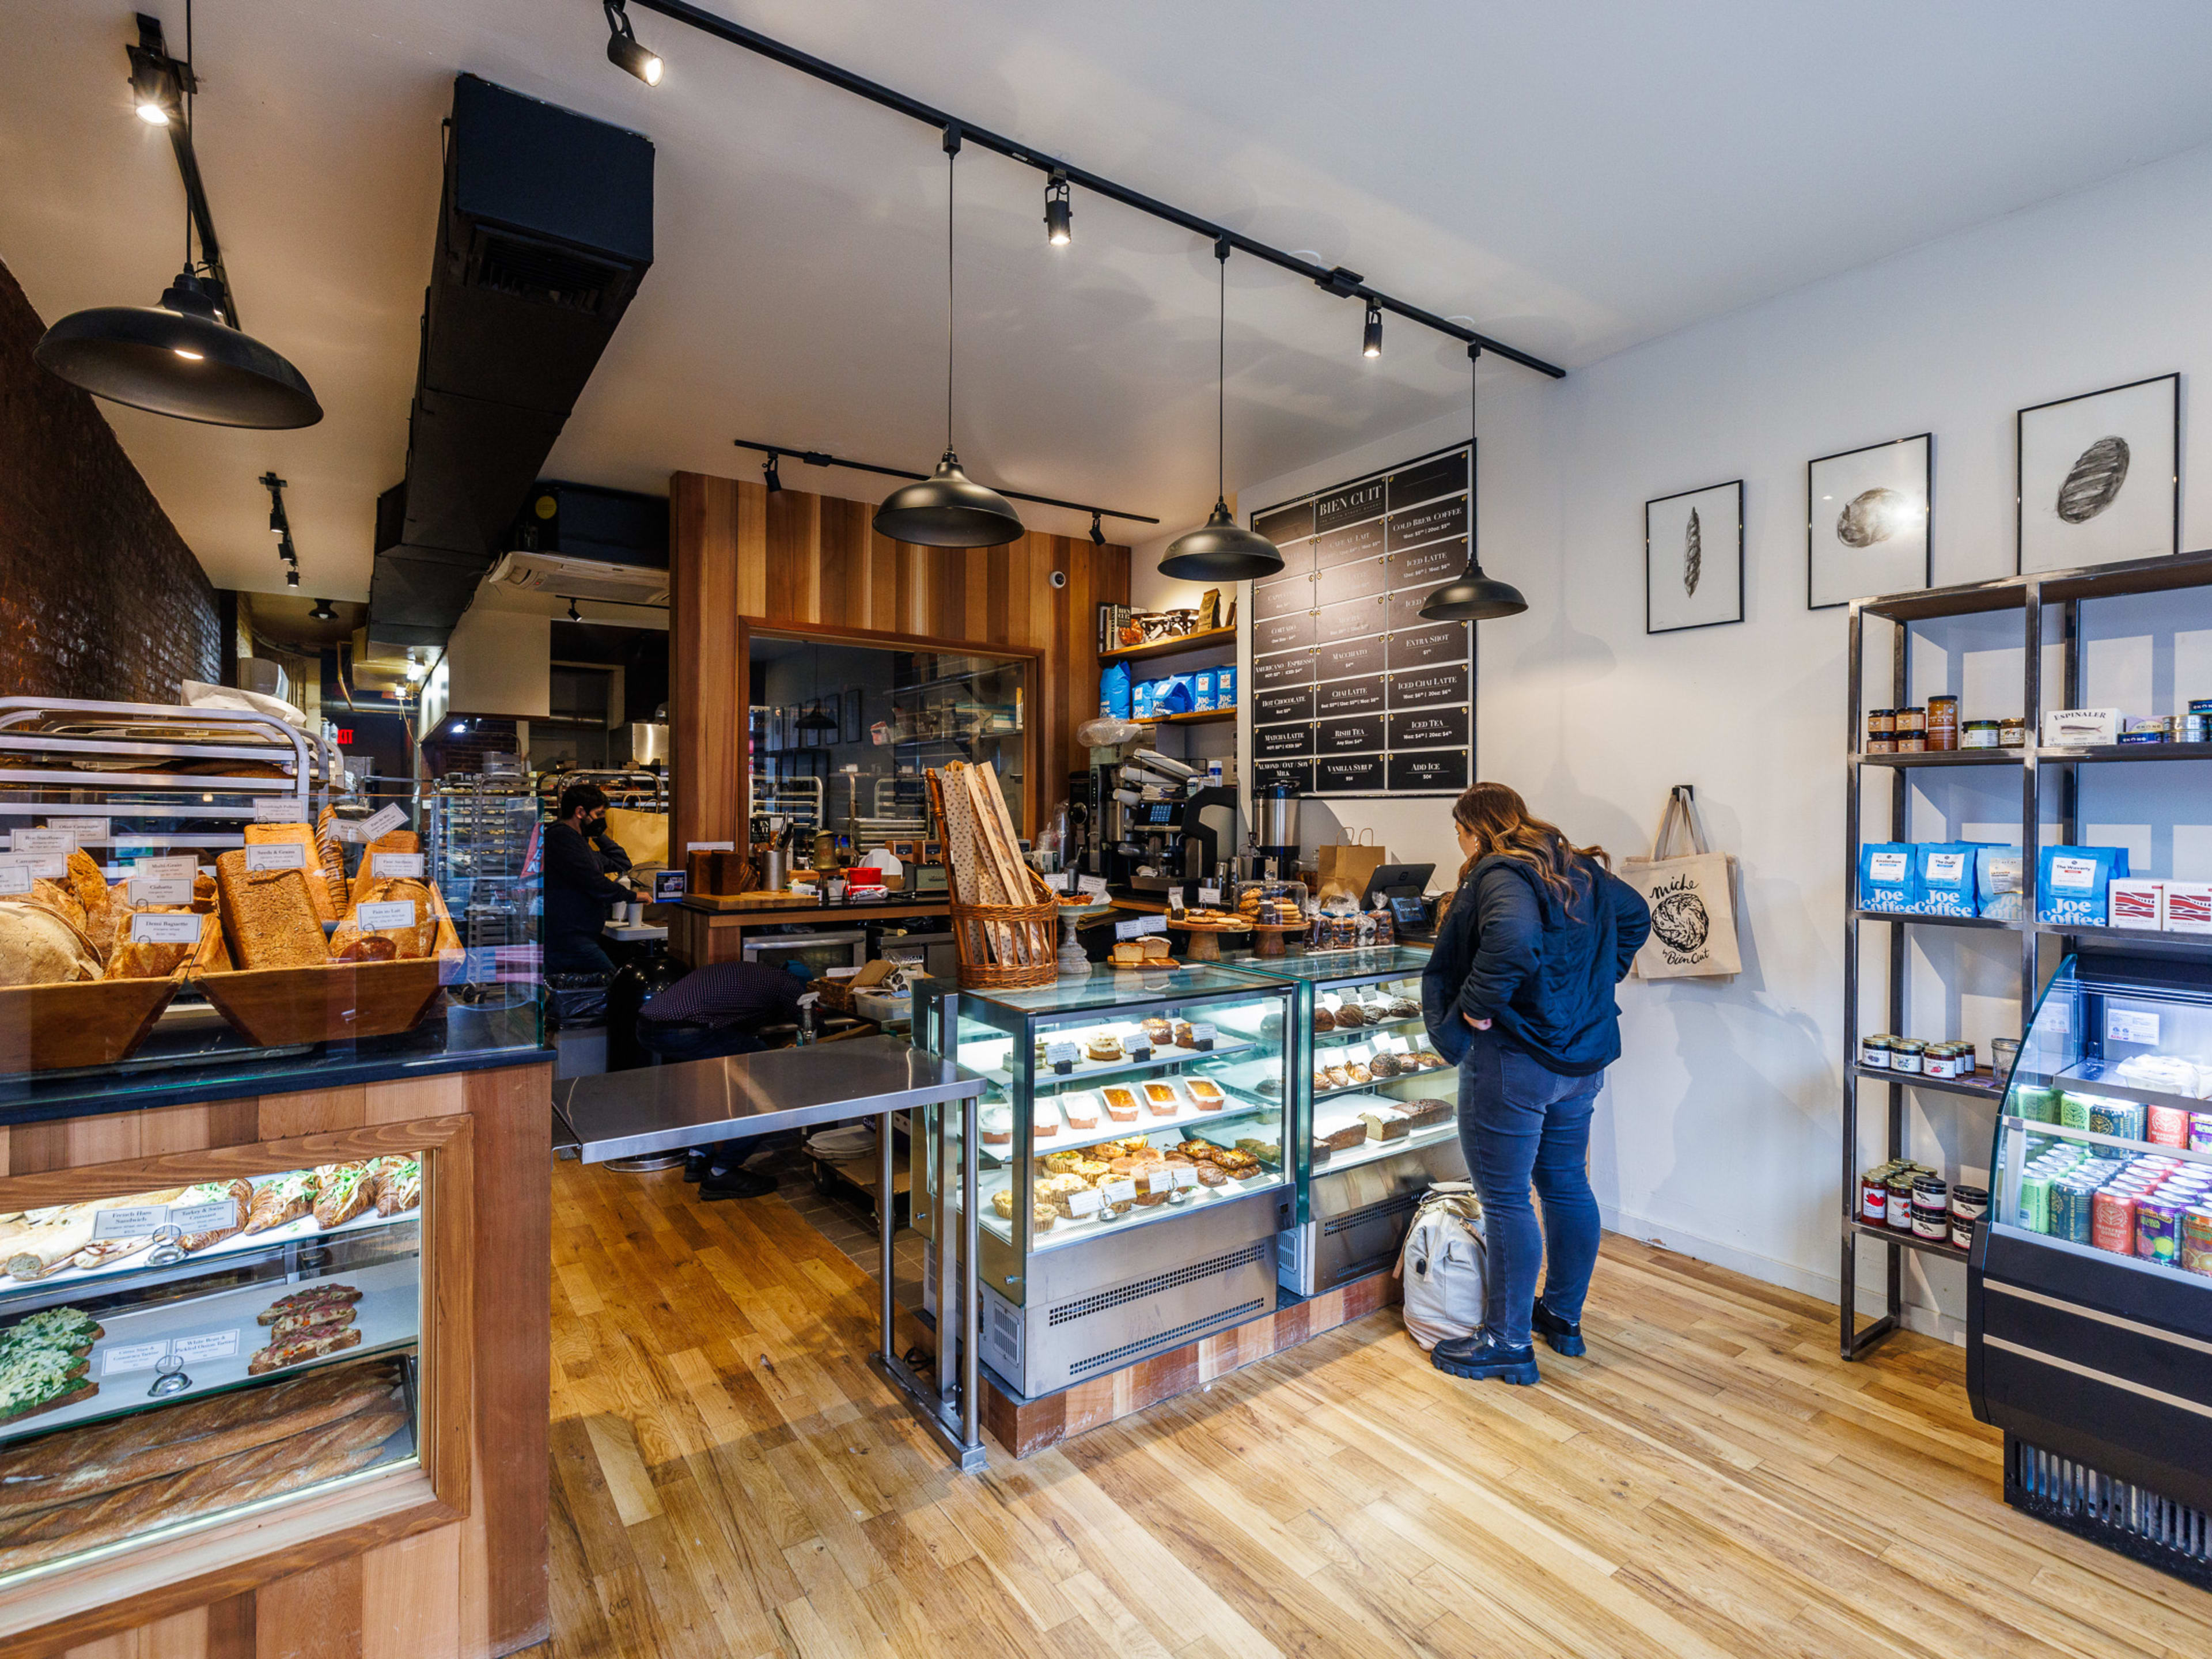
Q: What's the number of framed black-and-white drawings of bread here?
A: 3